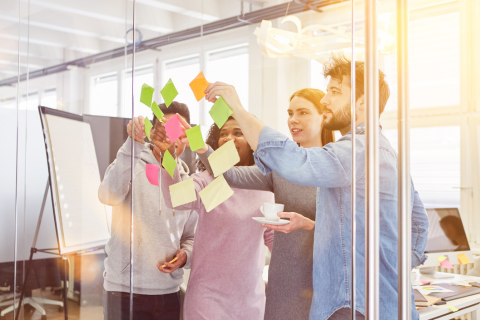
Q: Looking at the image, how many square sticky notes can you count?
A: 13